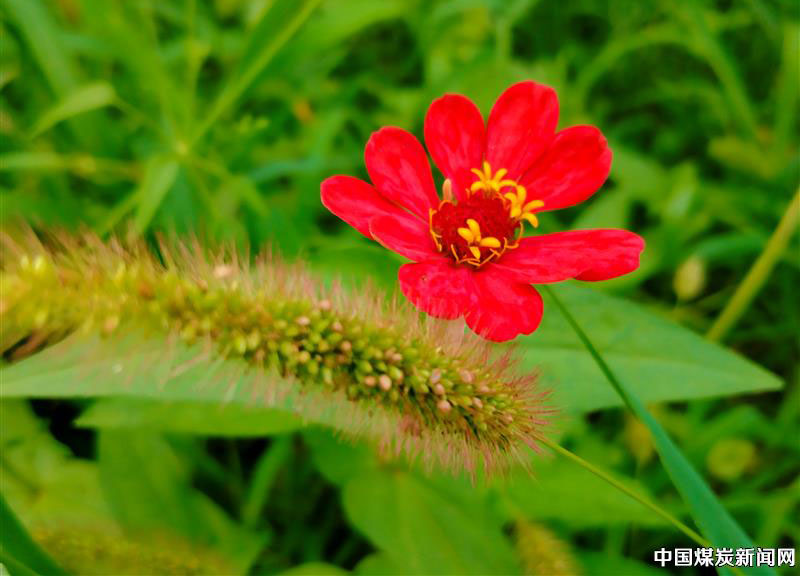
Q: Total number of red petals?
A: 9